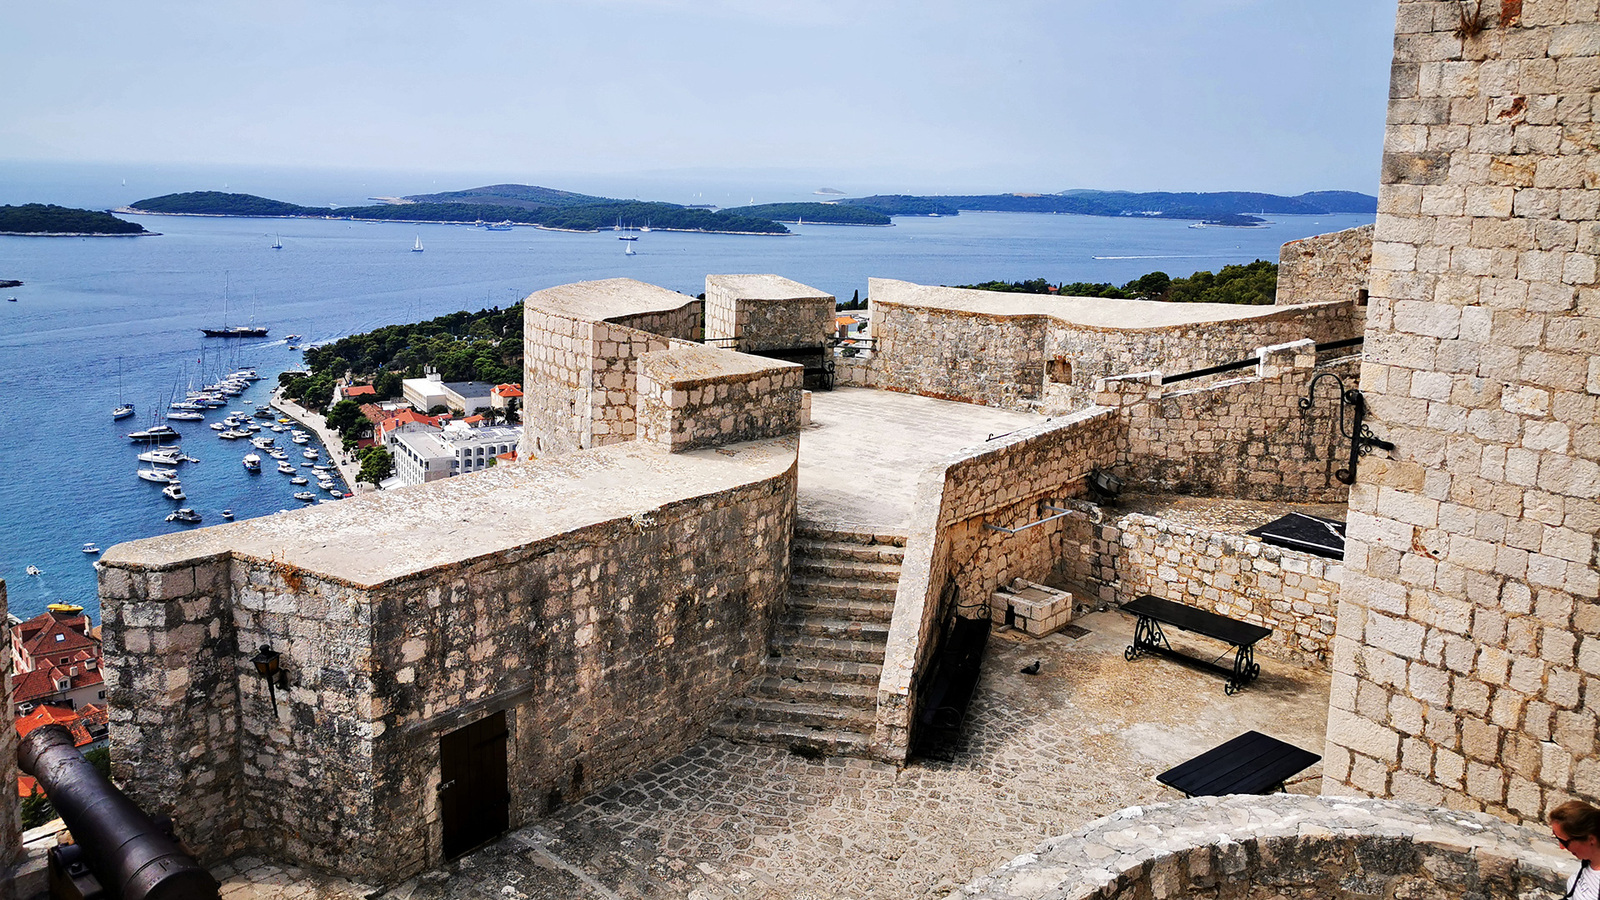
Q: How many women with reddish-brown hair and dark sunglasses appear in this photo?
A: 1